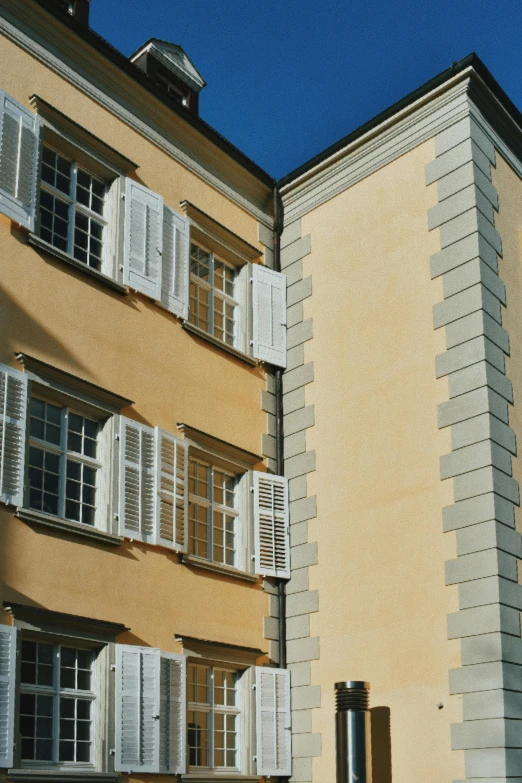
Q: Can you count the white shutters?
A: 12